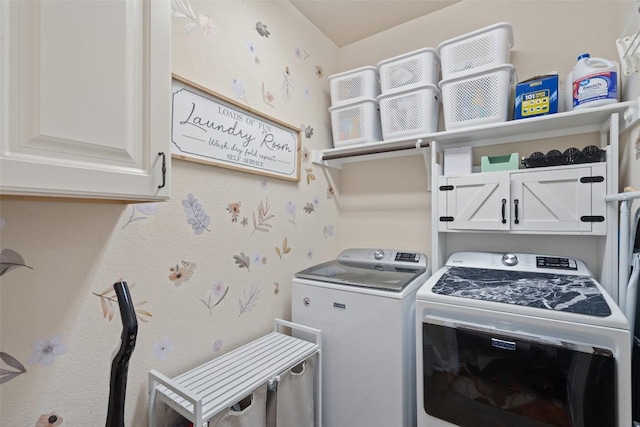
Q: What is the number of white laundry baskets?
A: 6